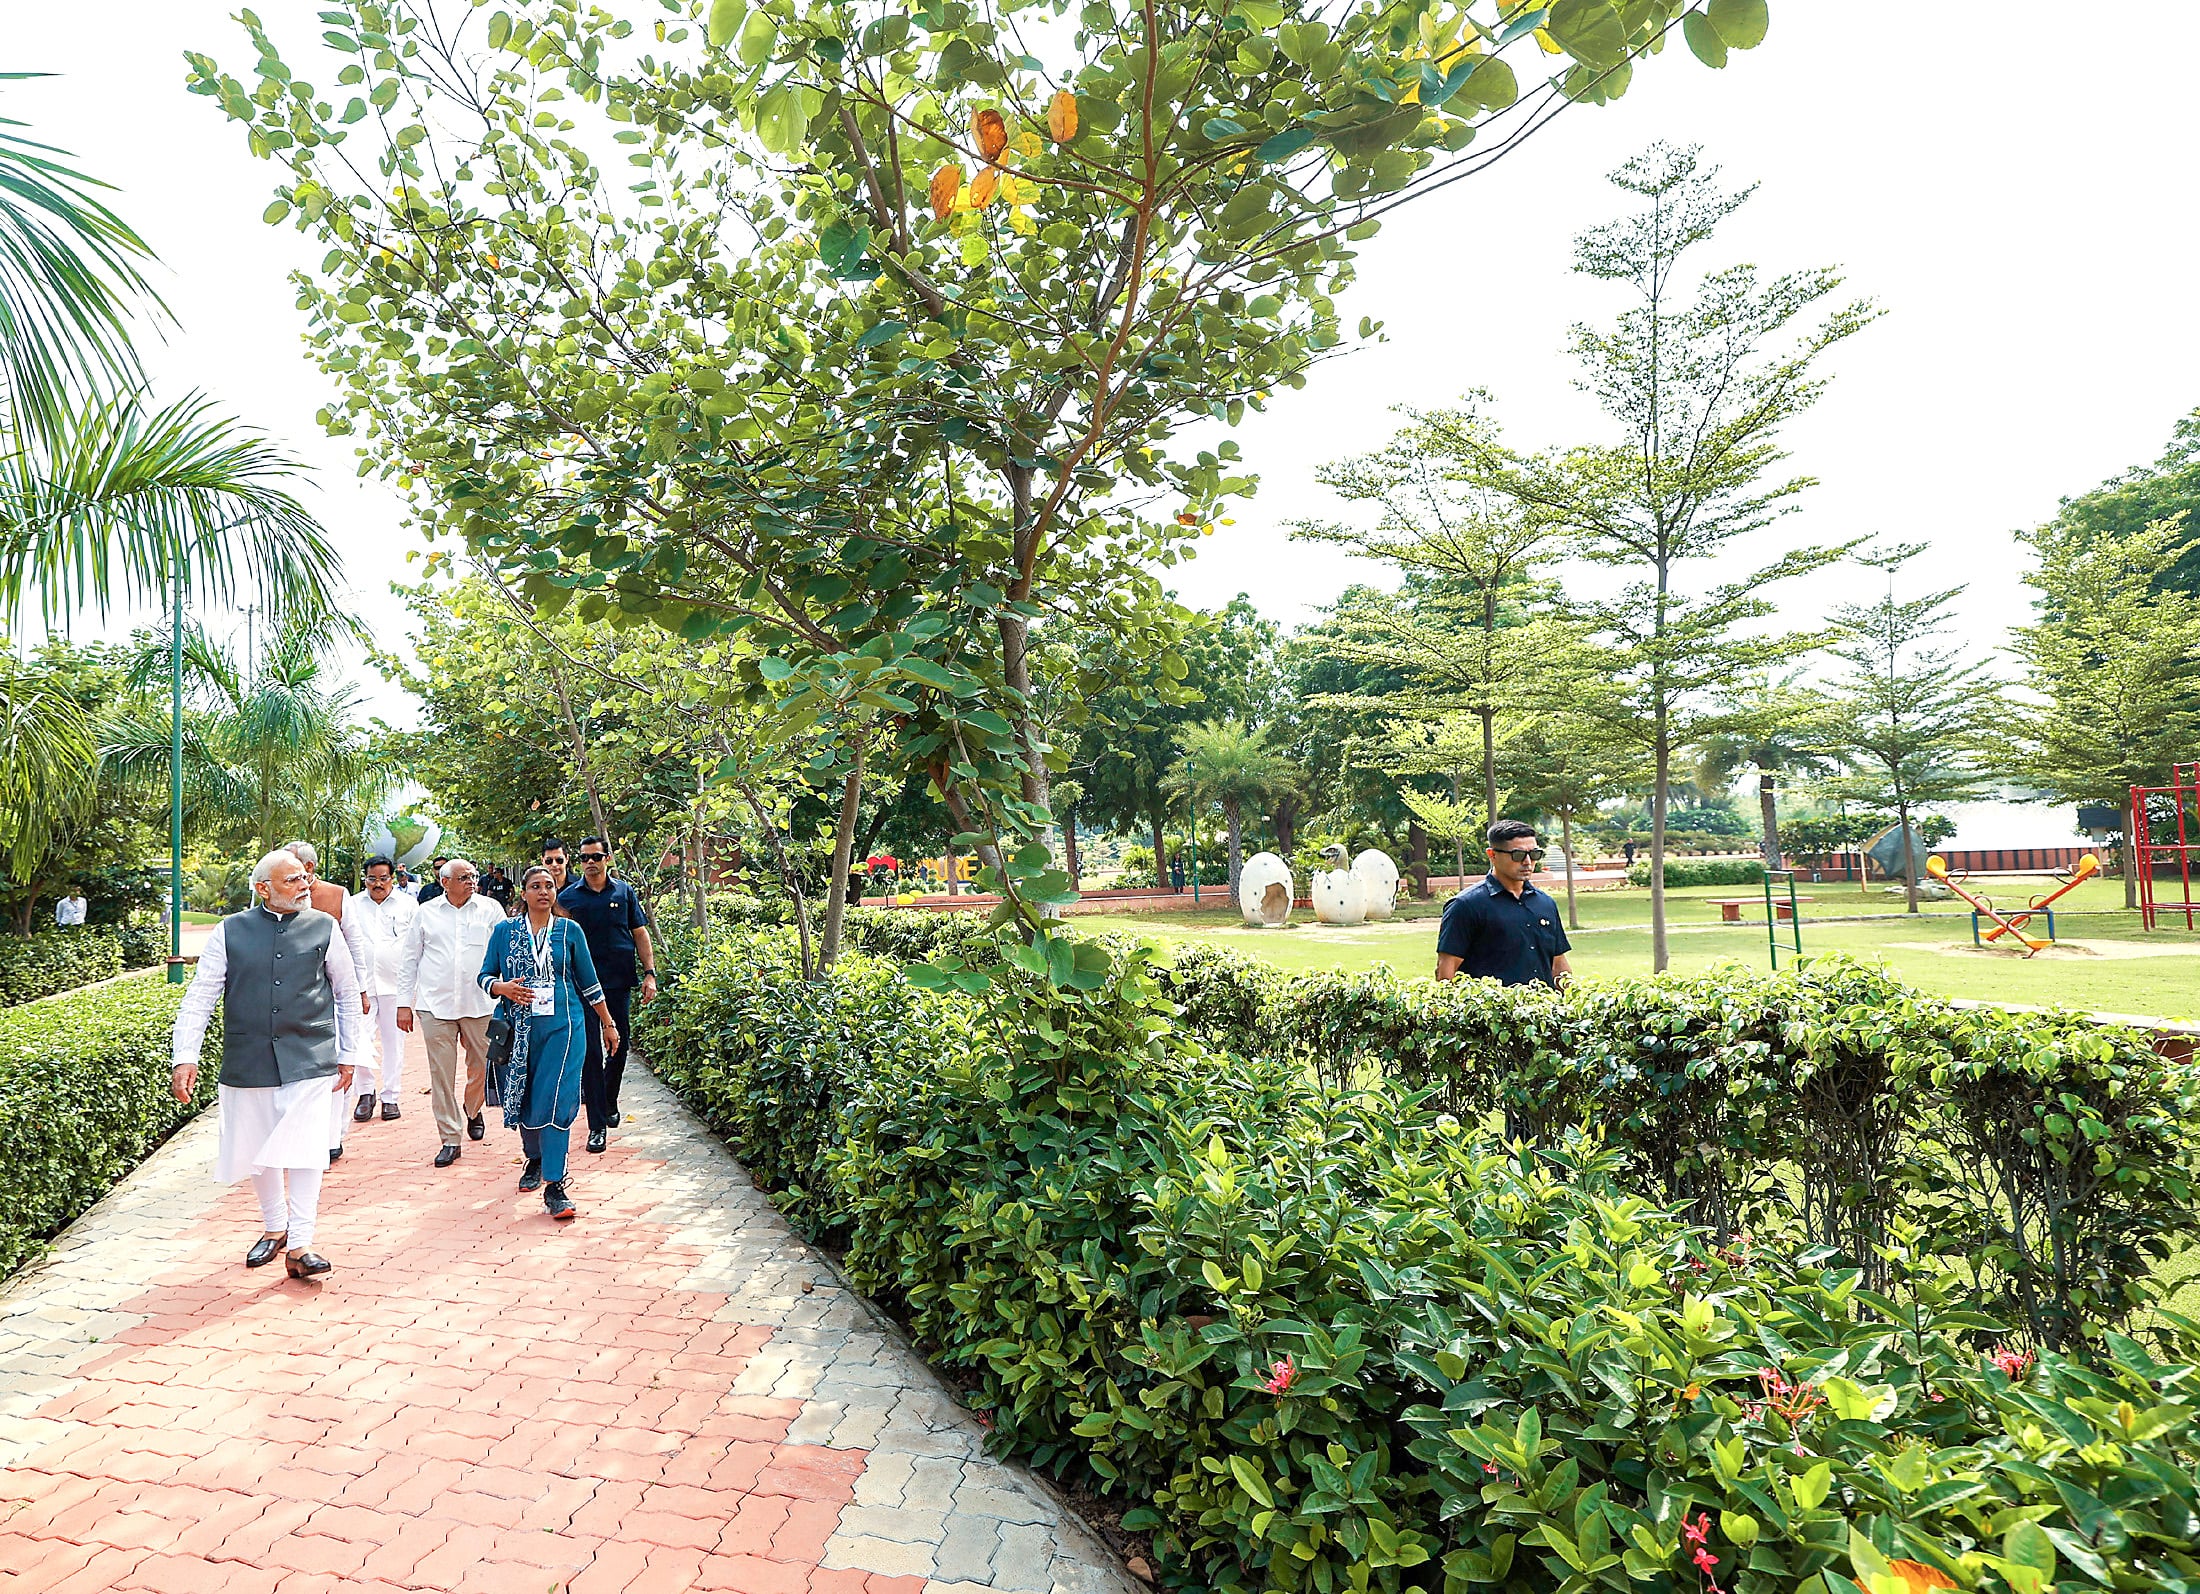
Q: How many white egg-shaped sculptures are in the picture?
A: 3